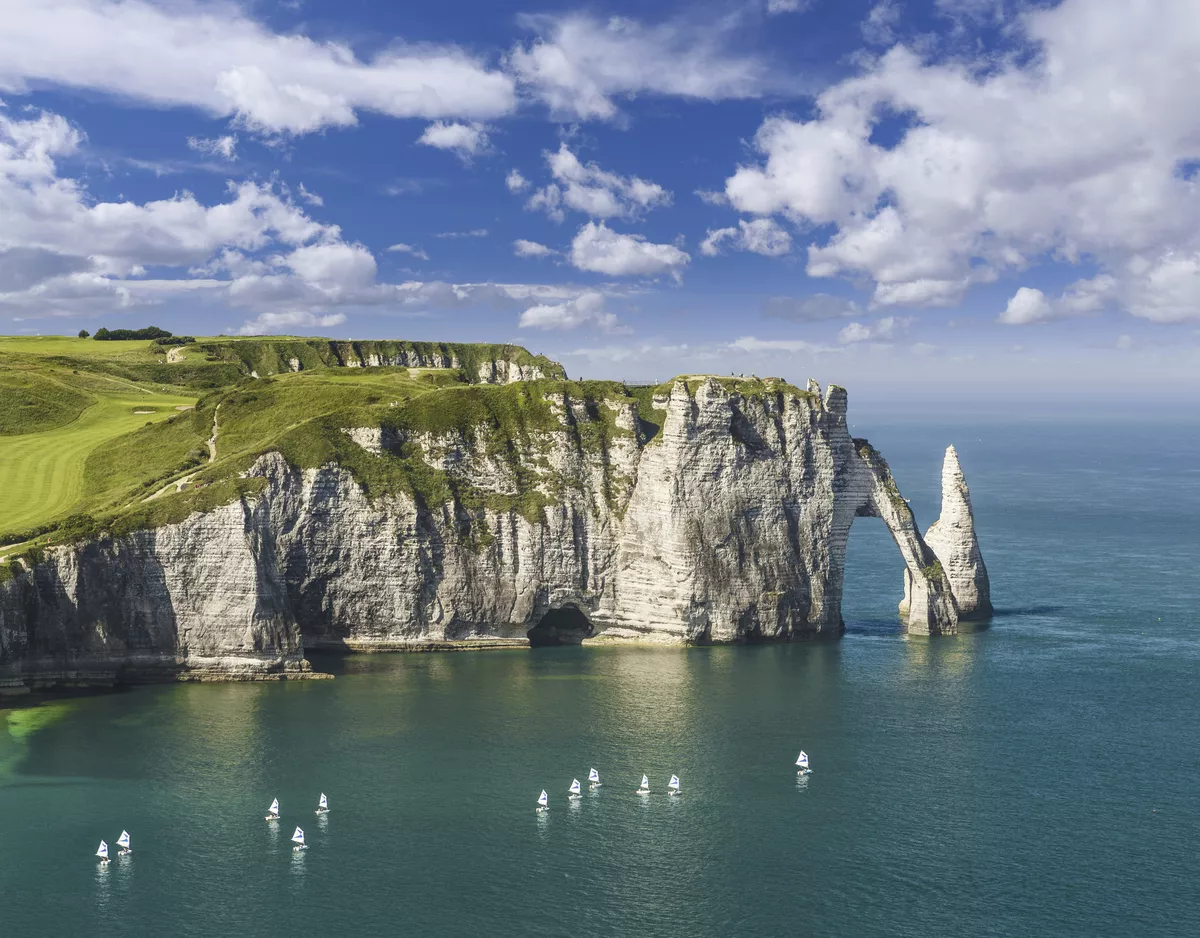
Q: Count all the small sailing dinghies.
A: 11